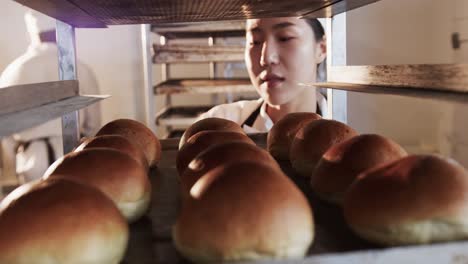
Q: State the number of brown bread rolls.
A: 12